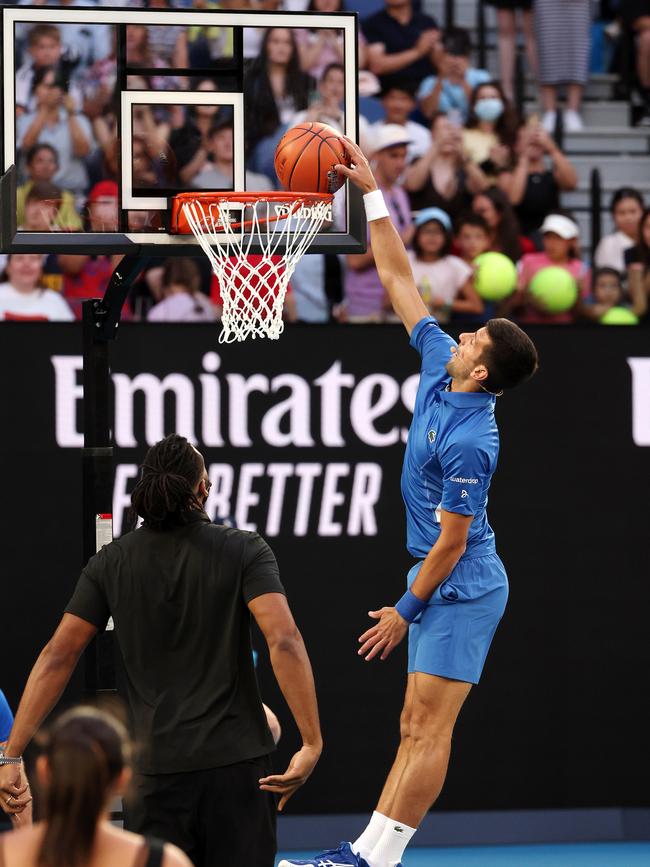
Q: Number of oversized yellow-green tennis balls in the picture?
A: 3